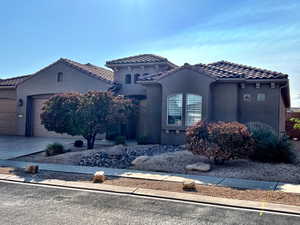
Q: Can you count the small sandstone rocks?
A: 3